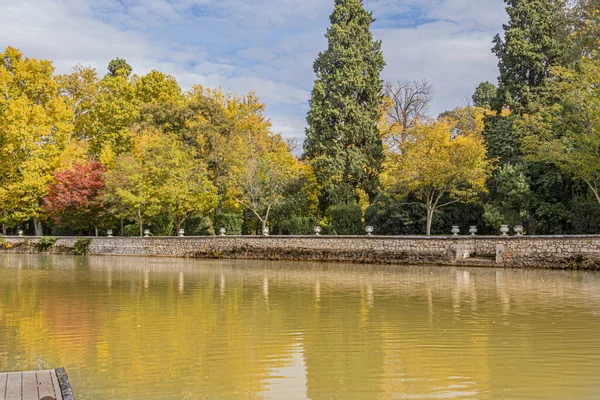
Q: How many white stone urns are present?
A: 12